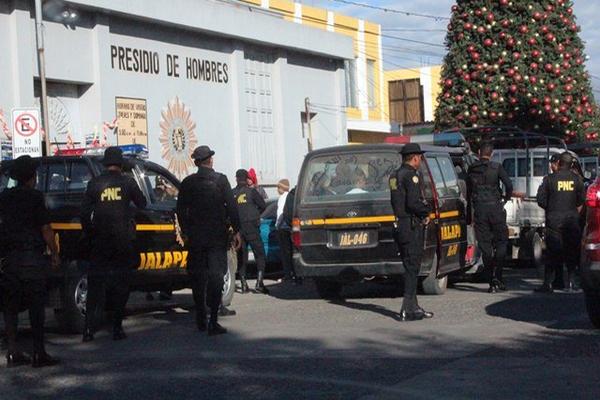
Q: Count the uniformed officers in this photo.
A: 8